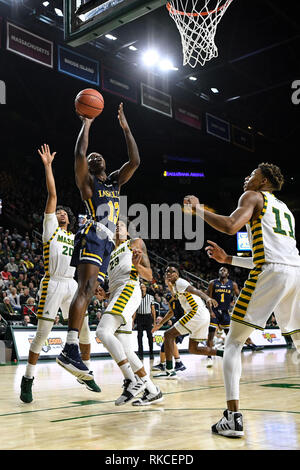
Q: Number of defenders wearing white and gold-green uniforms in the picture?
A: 4